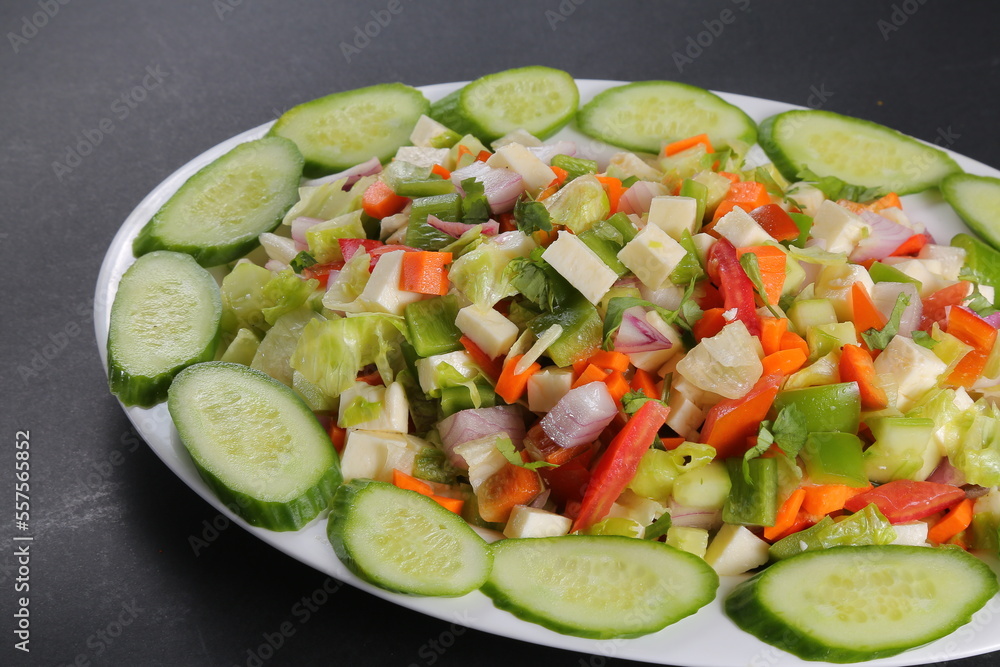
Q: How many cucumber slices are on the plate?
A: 11